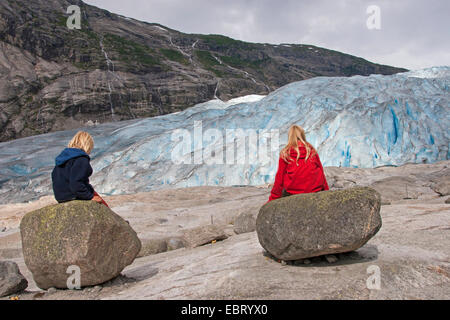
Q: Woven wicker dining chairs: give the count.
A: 0